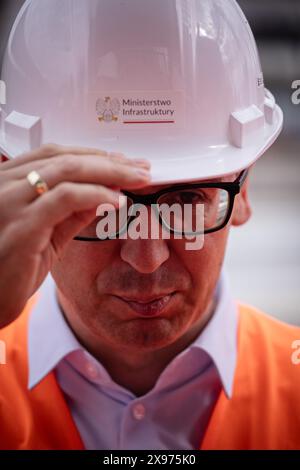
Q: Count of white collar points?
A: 2